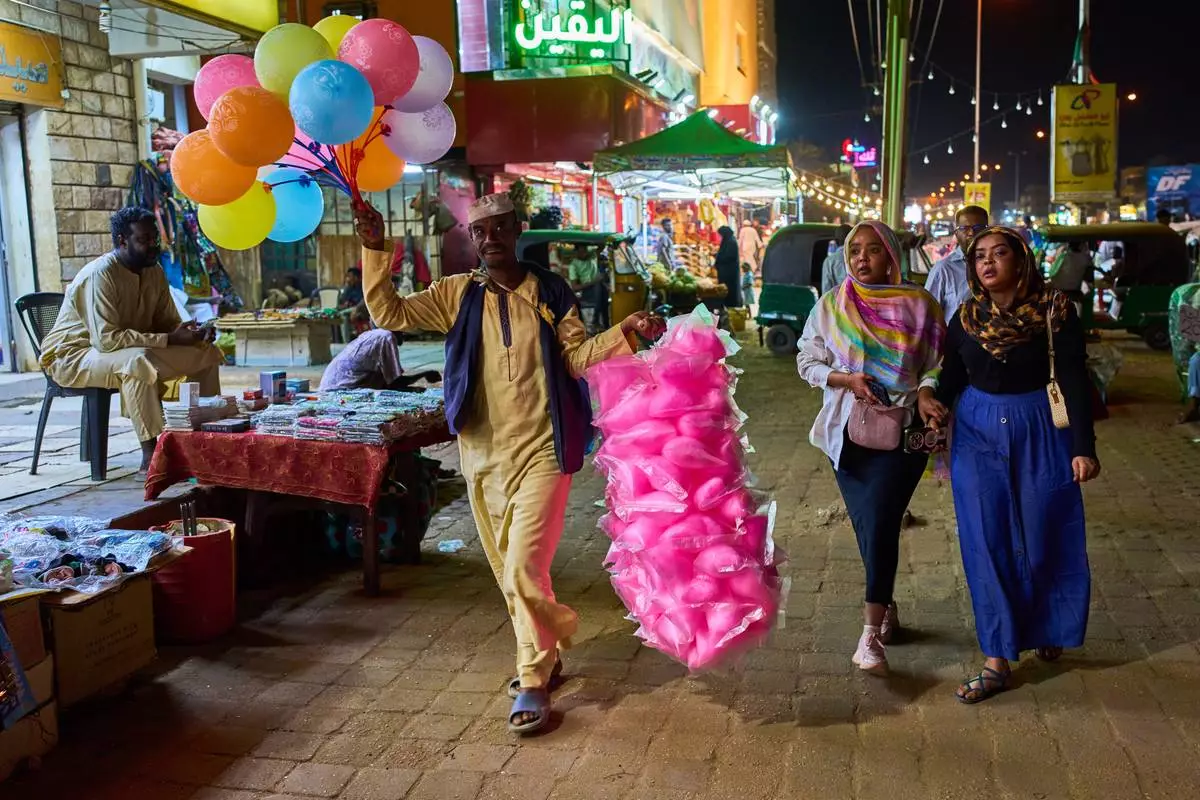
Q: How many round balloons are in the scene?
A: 13